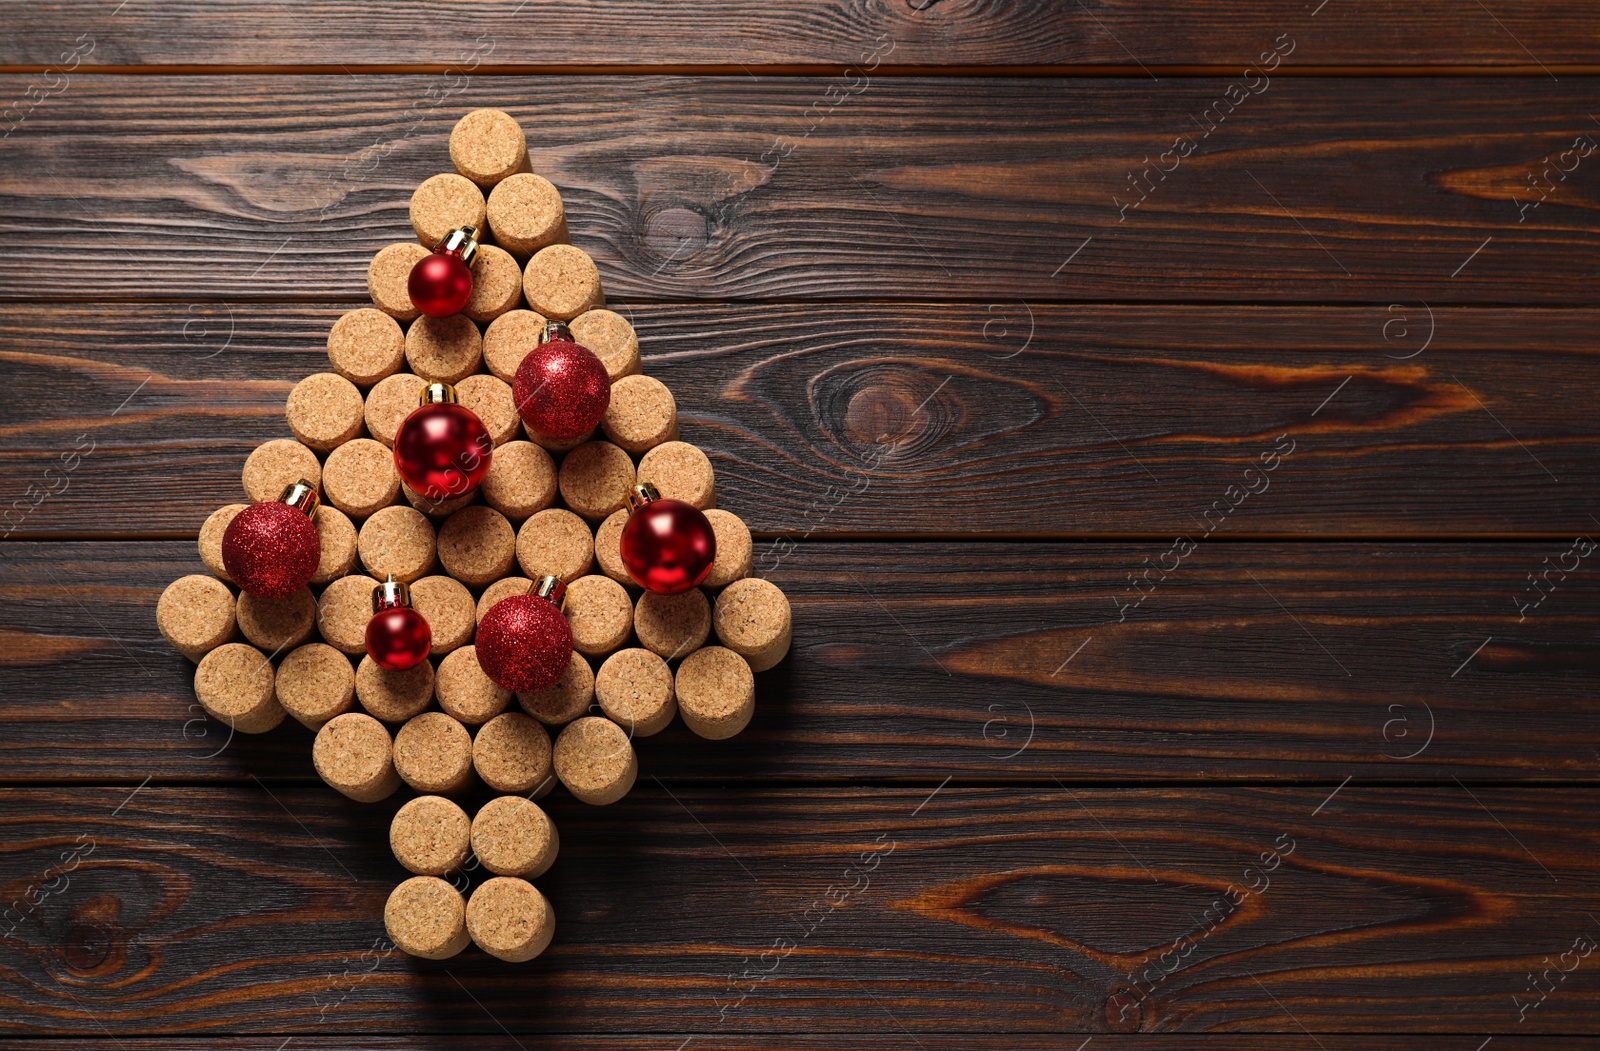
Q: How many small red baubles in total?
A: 2